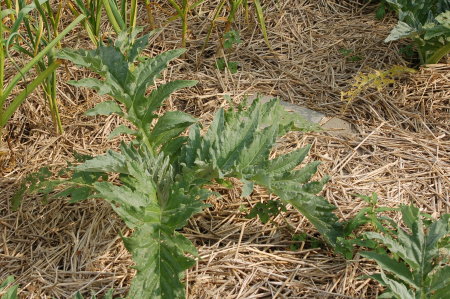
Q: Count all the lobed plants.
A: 3